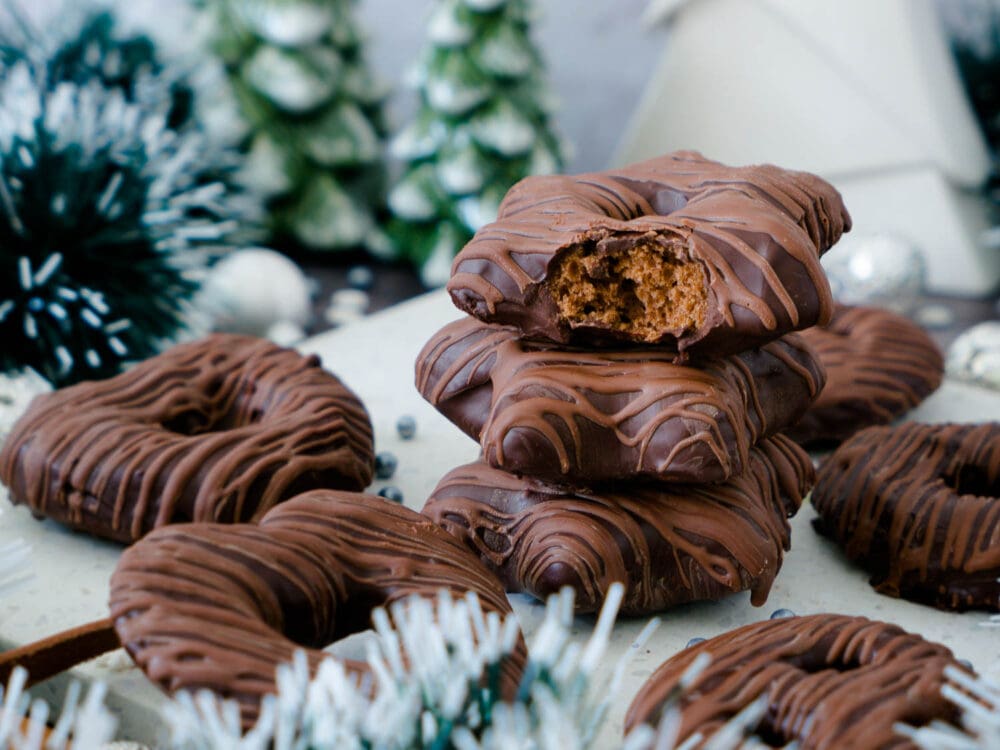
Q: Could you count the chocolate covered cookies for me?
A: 8